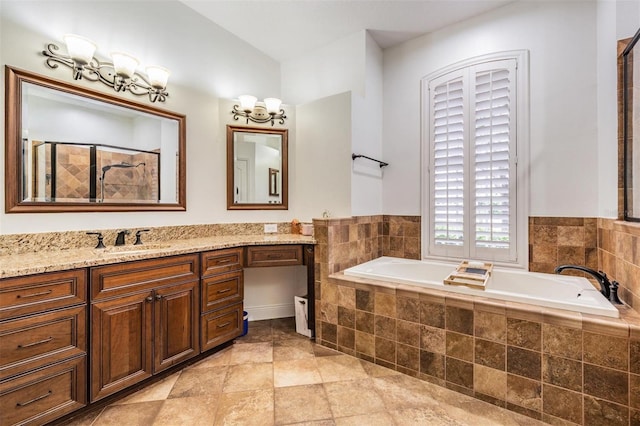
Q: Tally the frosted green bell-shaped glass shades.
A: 0